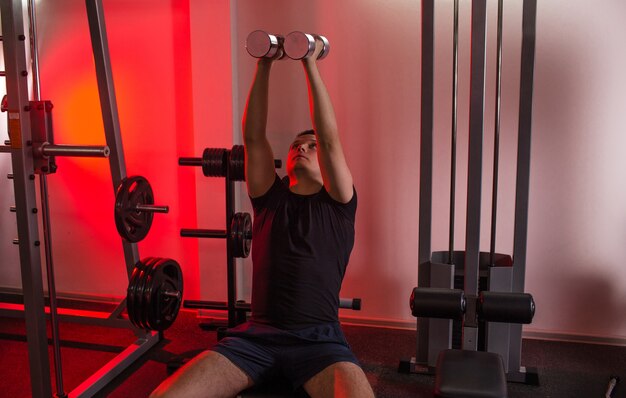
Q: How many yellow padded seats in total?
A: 0